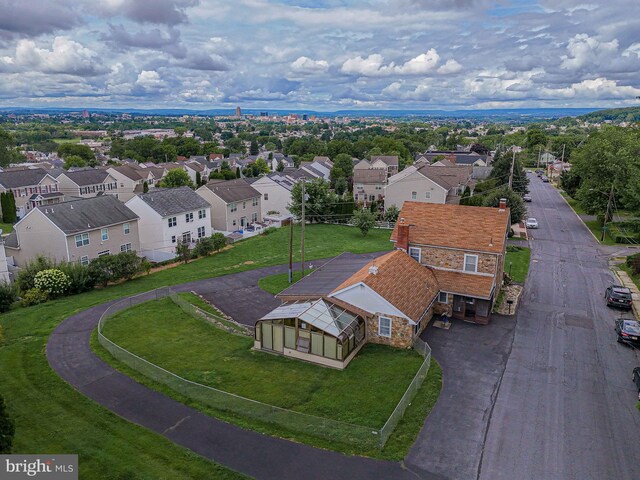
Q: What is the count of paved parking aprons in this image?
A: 2